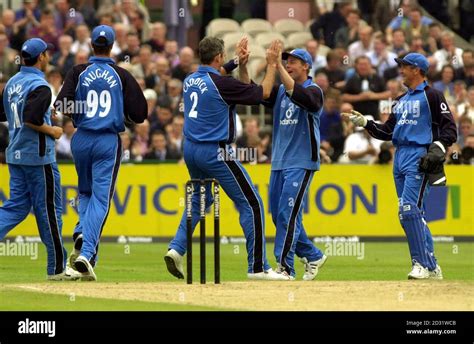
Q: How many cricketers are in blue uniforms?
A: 5